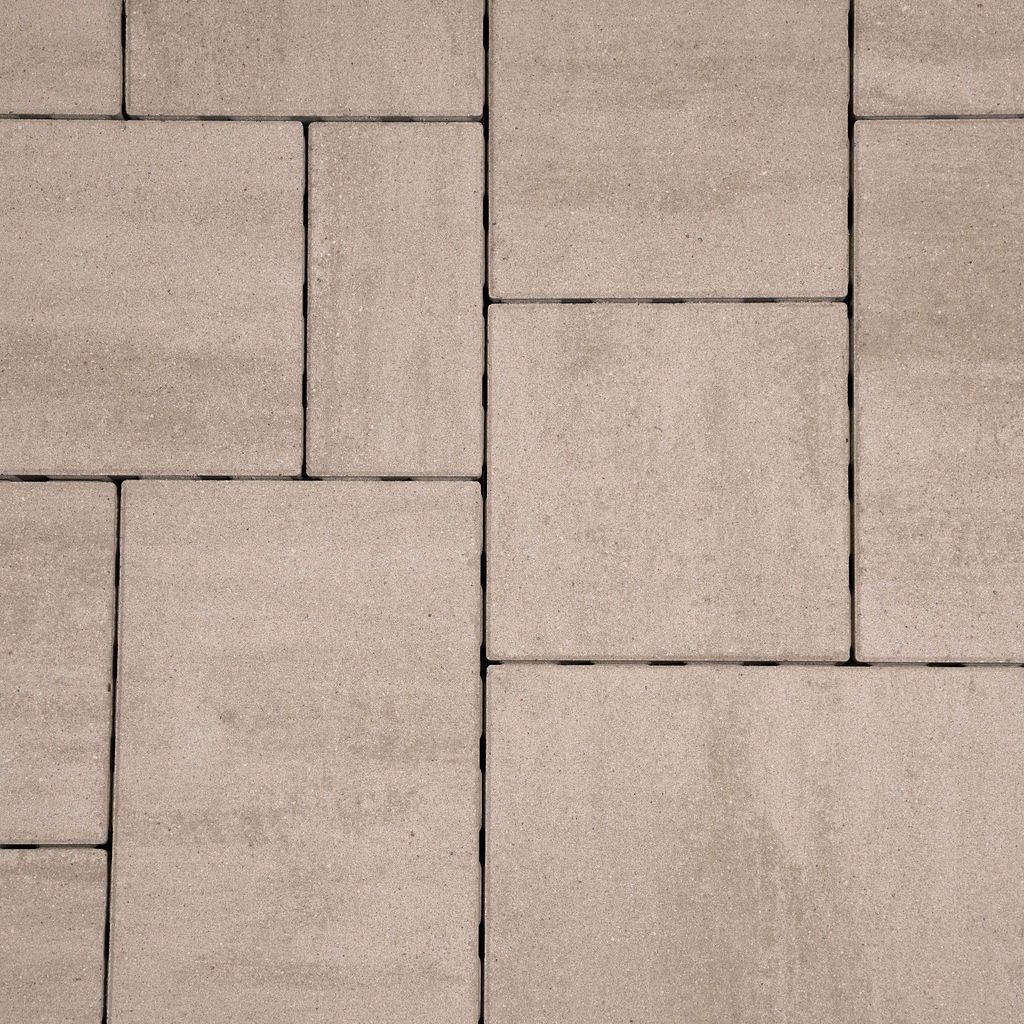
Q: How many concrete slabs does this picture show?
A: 12